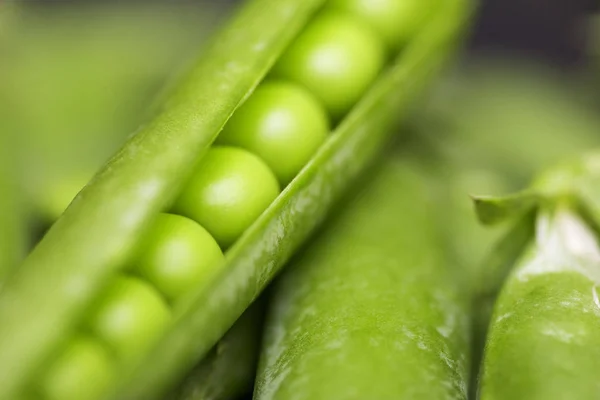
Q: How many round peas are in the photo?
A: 7